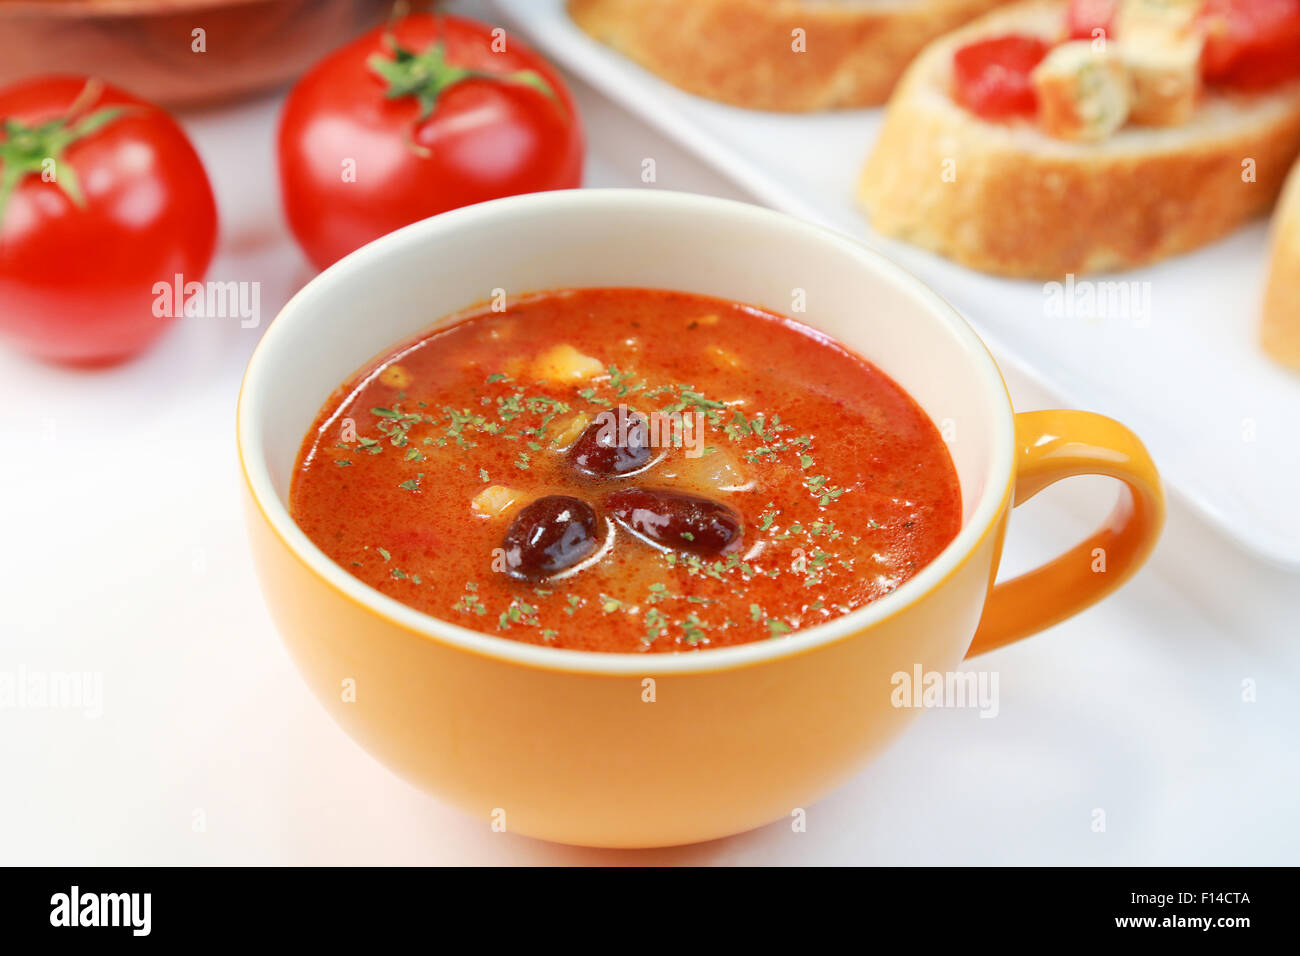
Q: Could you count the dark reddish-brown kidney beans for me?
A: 3